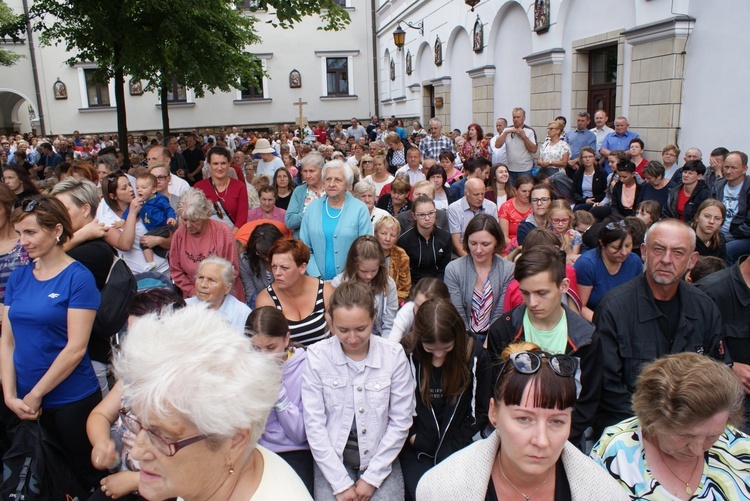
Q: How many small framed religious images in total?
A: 8